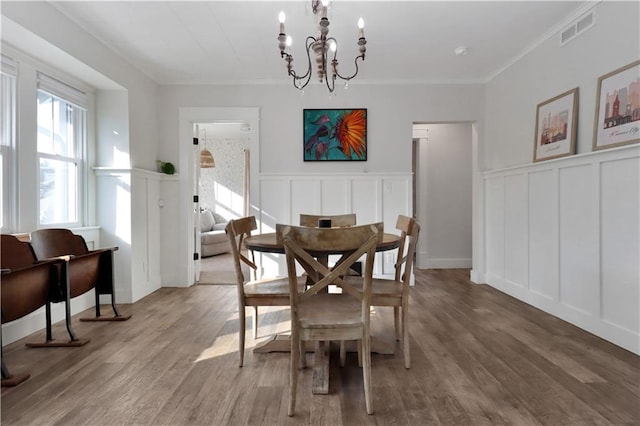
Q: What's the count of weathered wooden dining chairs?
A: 4